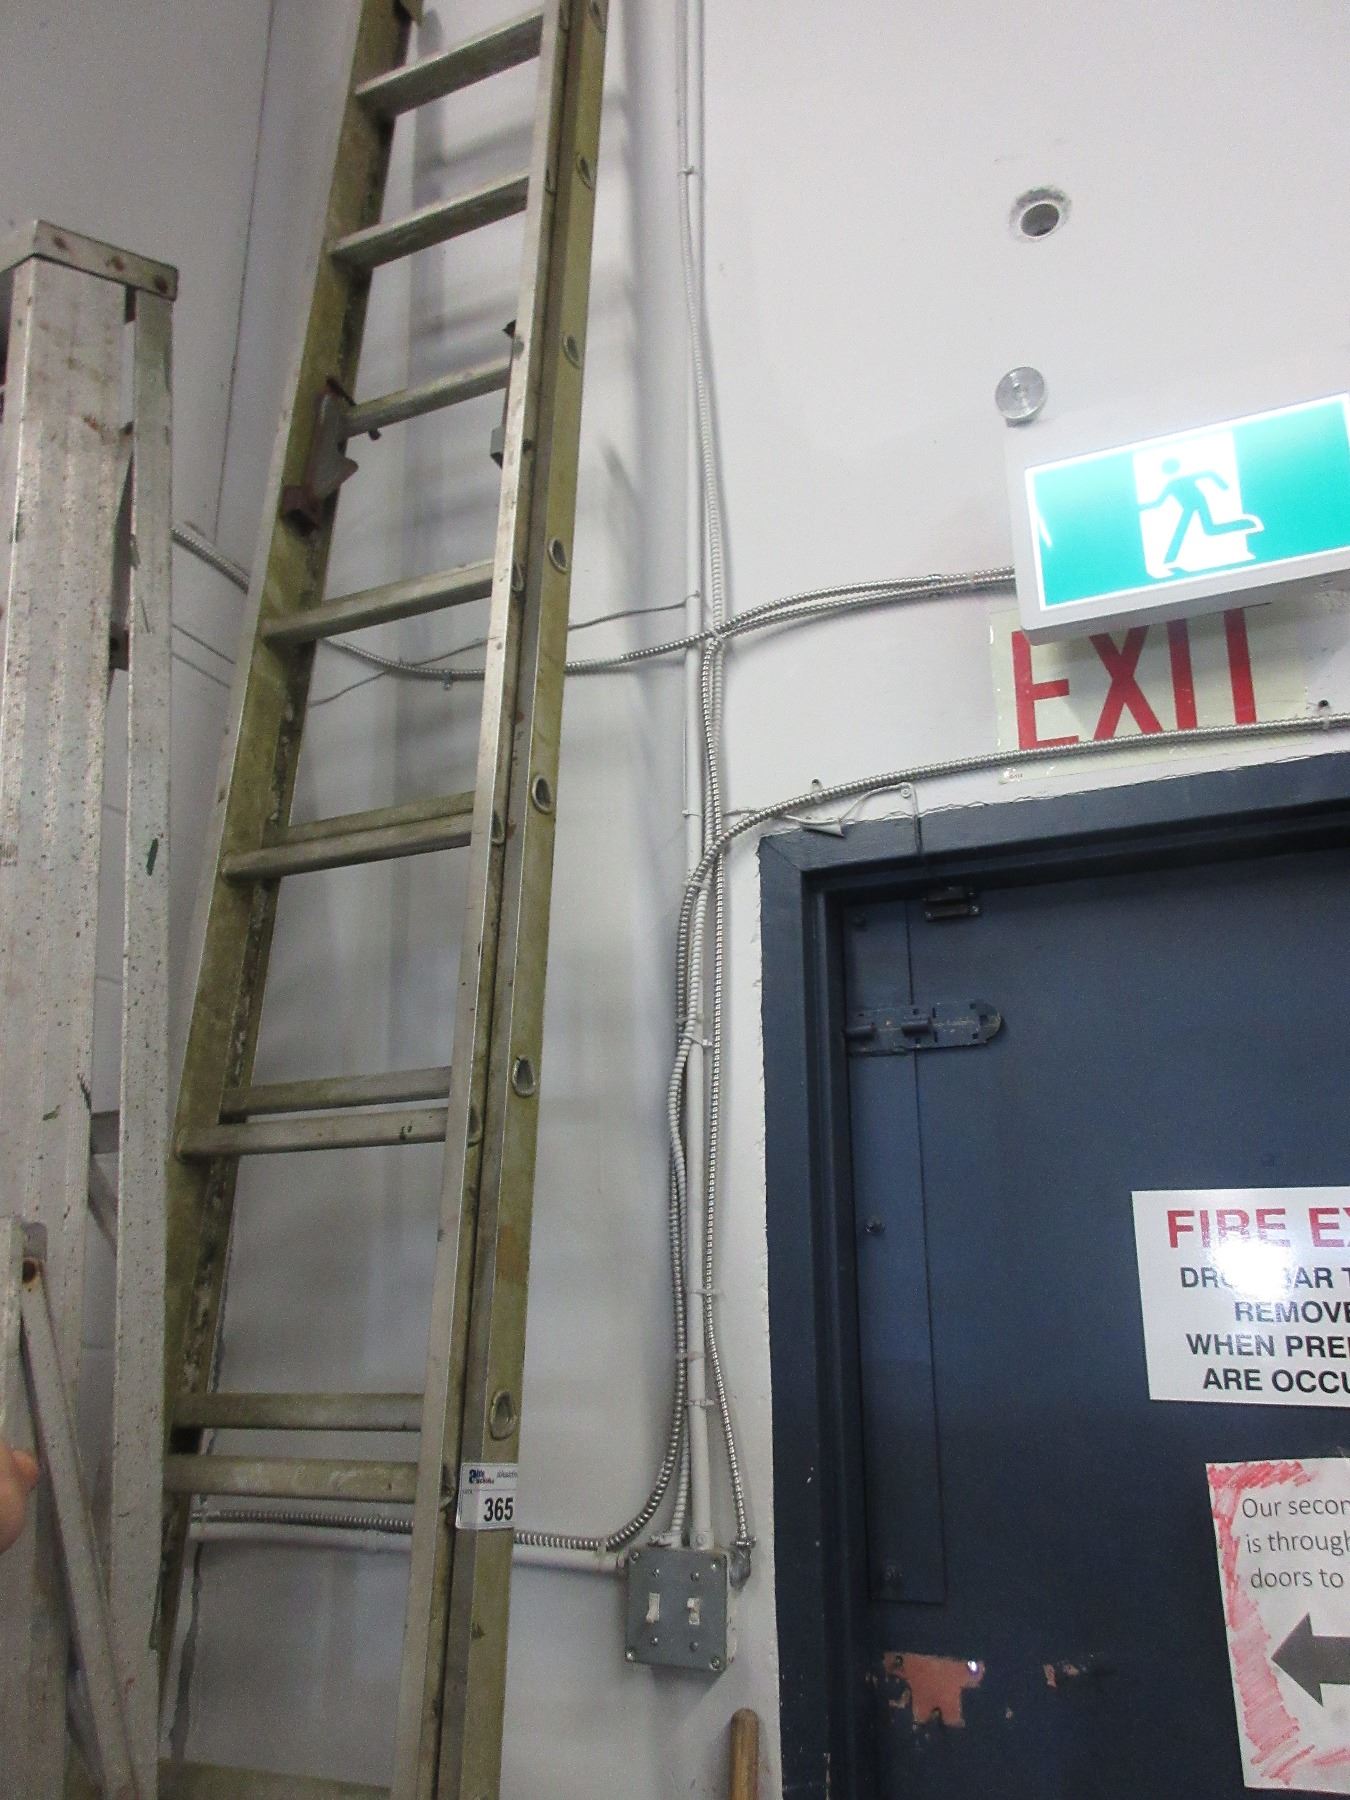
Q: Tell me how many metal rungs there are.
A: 11